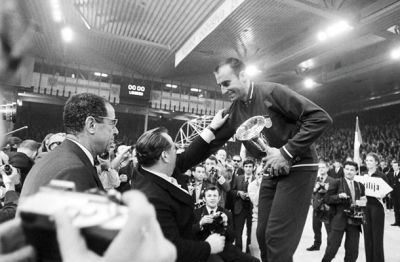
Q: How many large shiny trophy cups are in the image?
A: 1